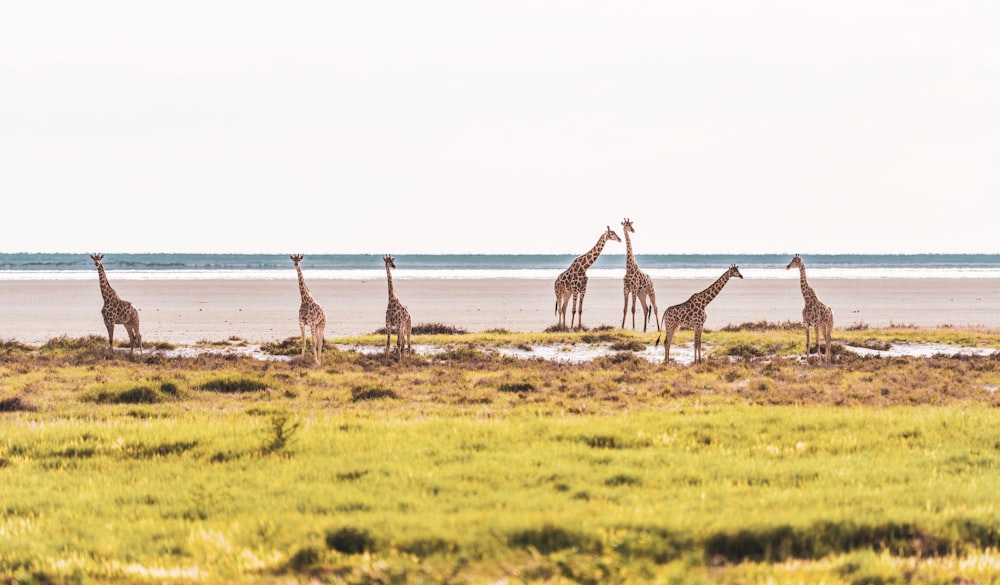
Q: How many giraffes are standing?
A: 7